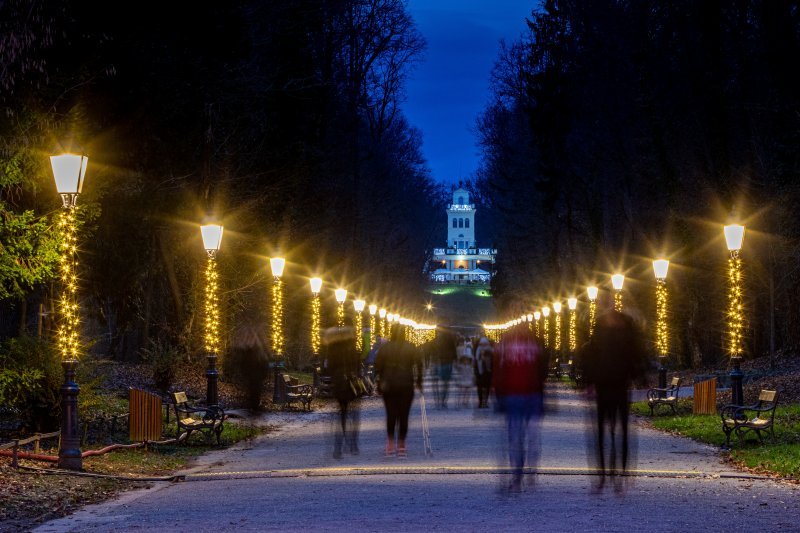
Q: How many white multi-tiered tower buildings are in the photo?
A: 1